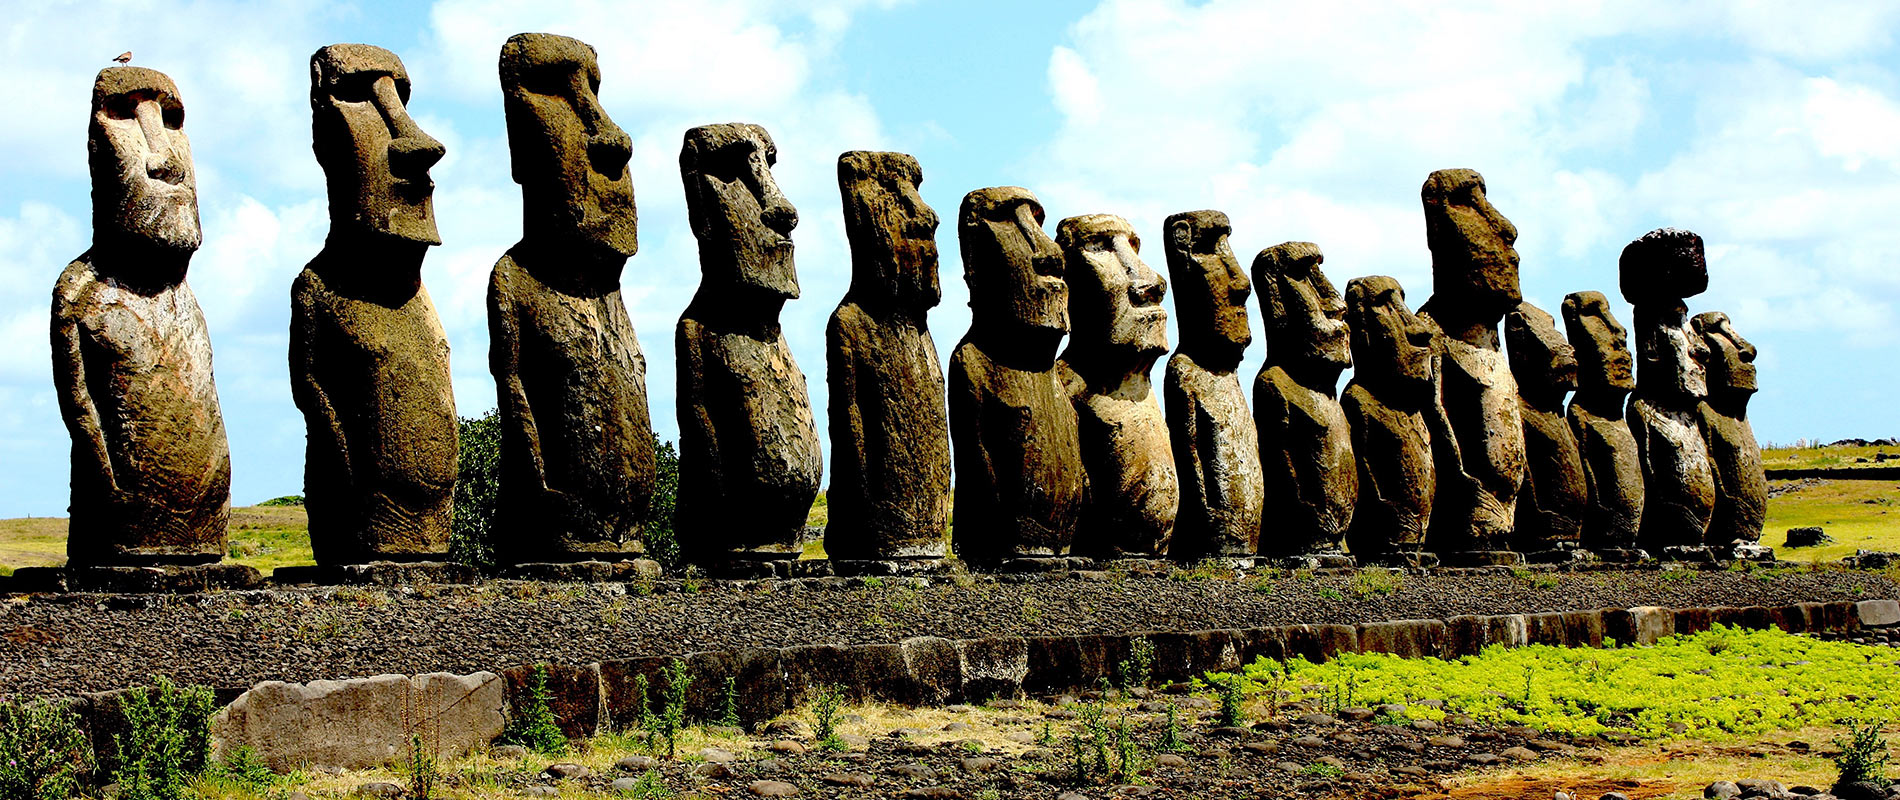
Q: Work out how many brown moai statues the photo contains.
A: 15